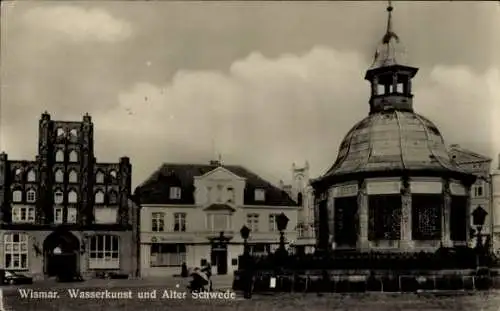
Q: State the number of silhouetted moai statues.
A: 0